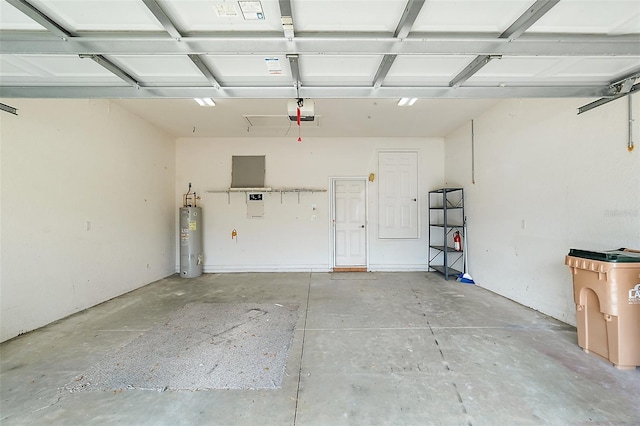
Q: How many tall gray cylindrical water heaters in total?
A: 1